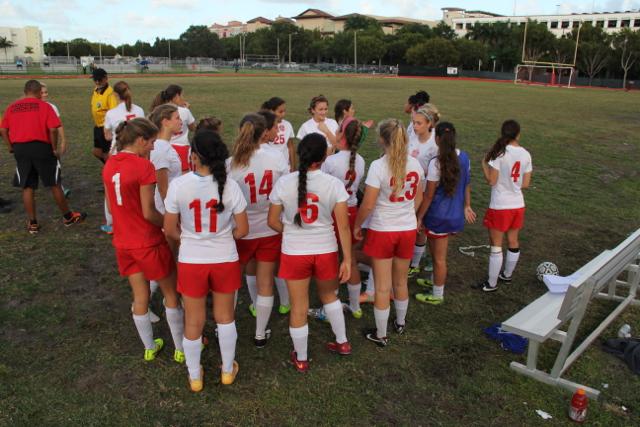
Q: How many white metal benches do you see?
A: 2